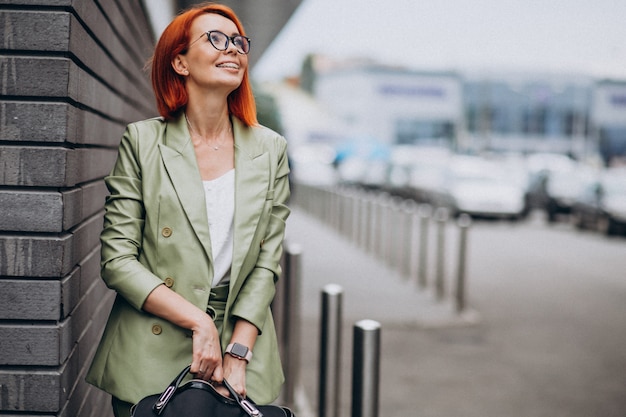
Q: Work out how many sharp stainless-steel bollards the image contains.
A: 2